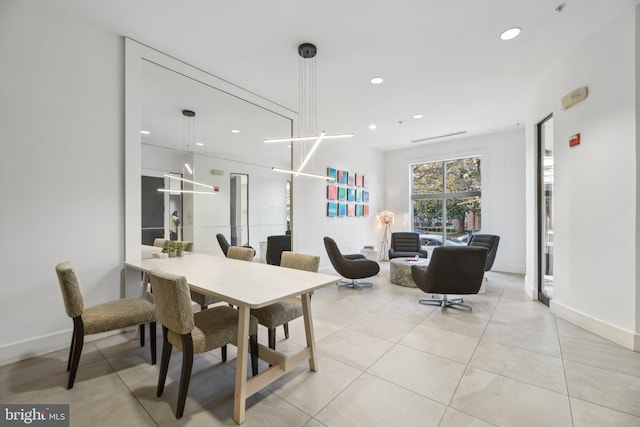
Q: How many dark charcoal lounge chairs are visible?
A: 4